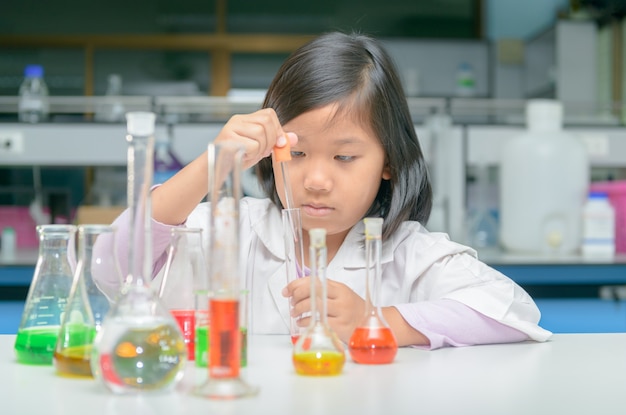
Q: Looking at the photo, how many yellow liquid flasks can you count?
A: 2